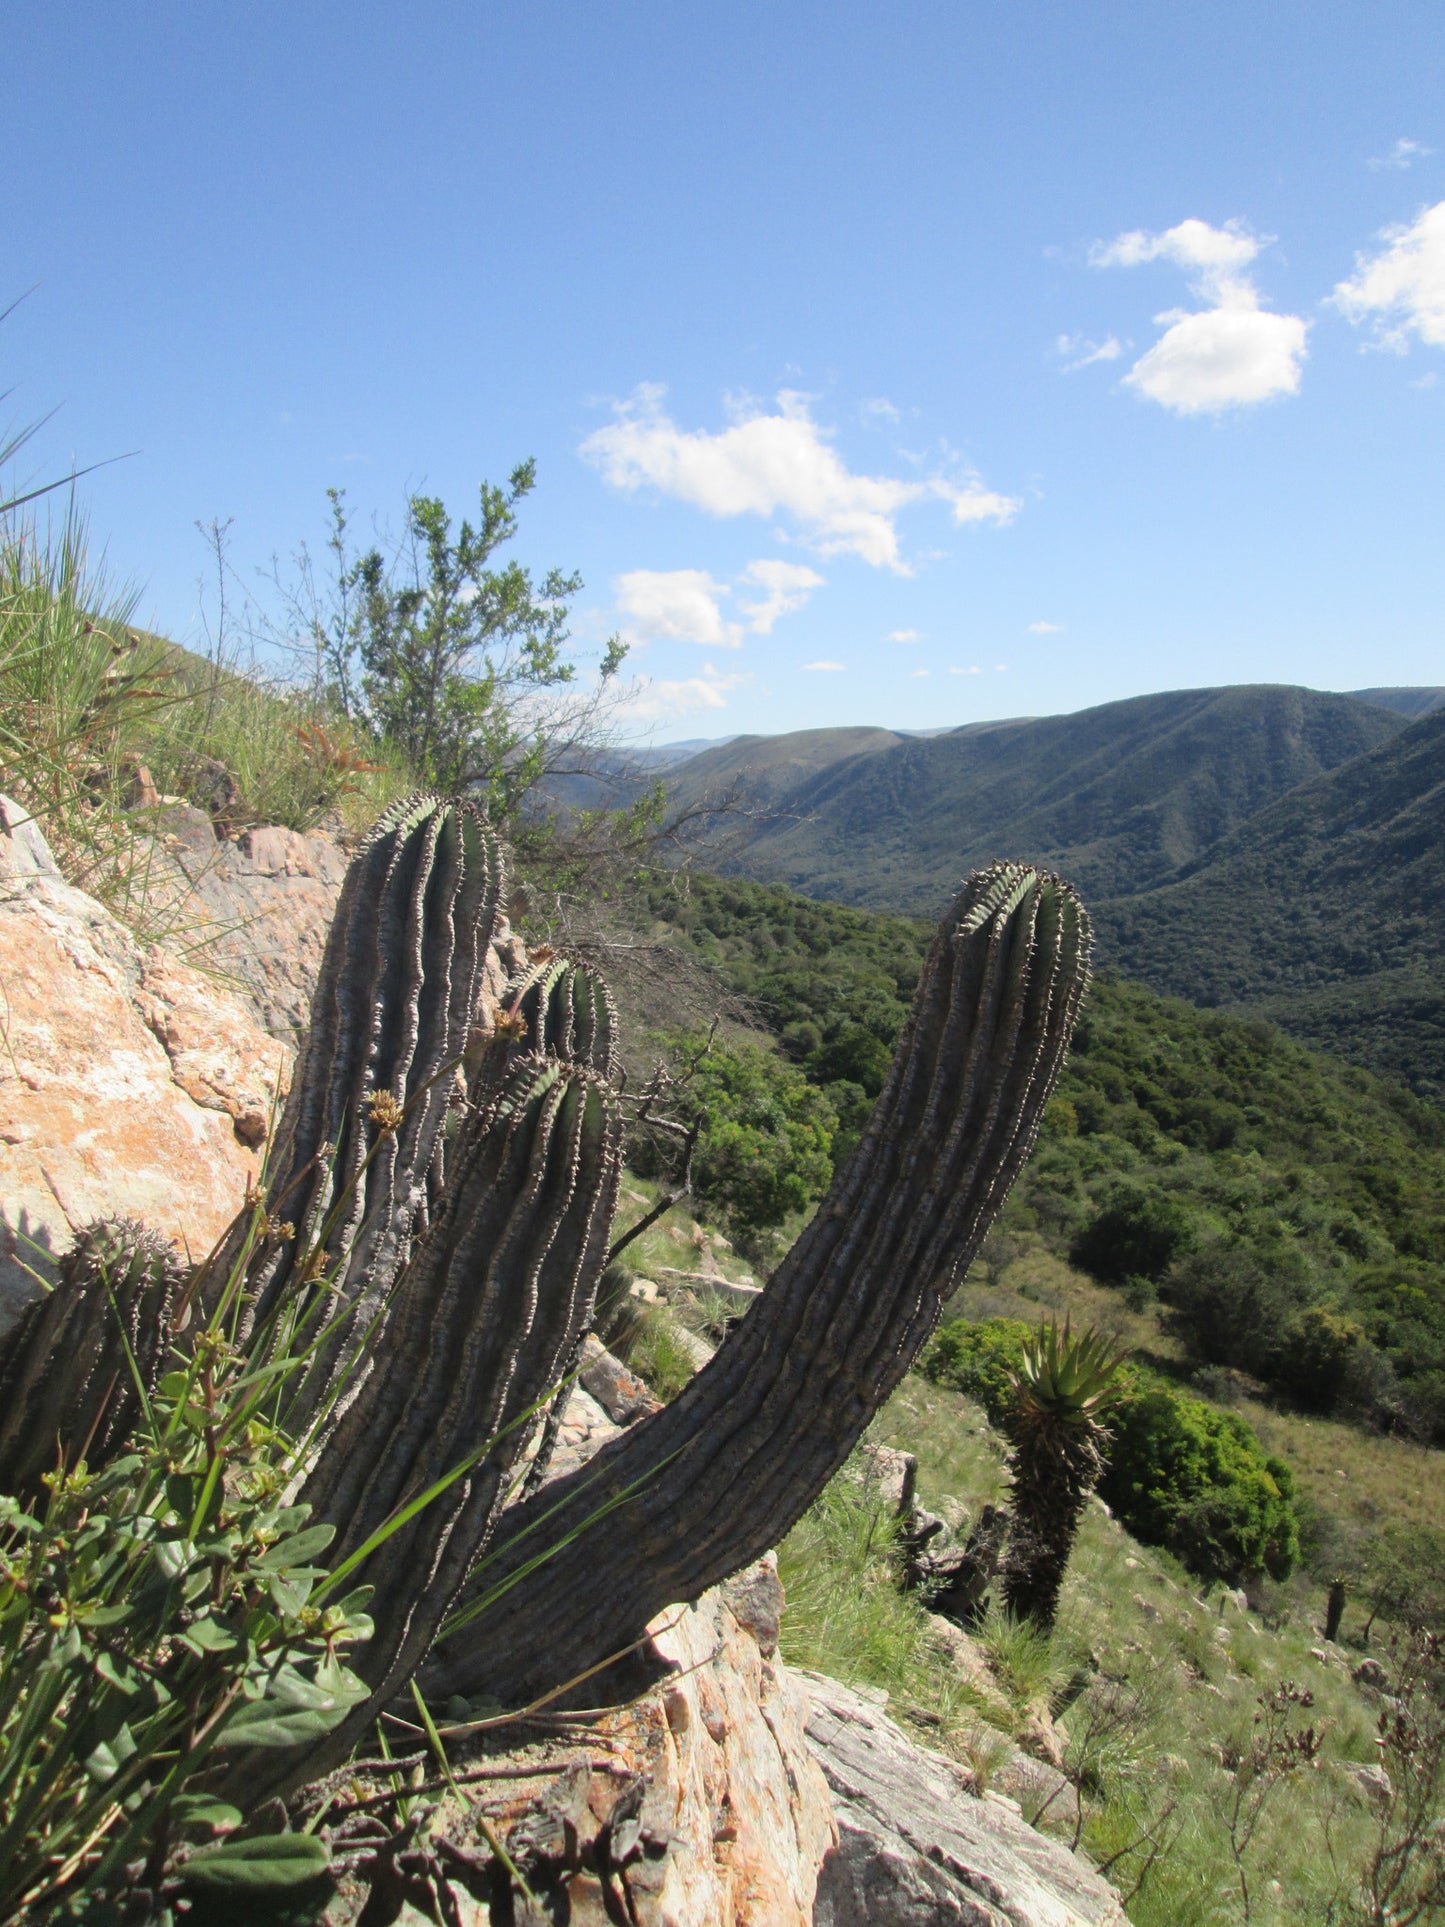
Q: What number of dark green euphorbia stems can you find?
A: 5